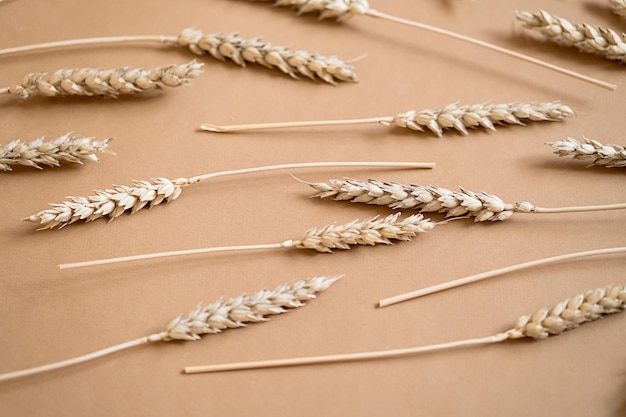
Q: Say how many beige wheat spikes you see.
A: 13